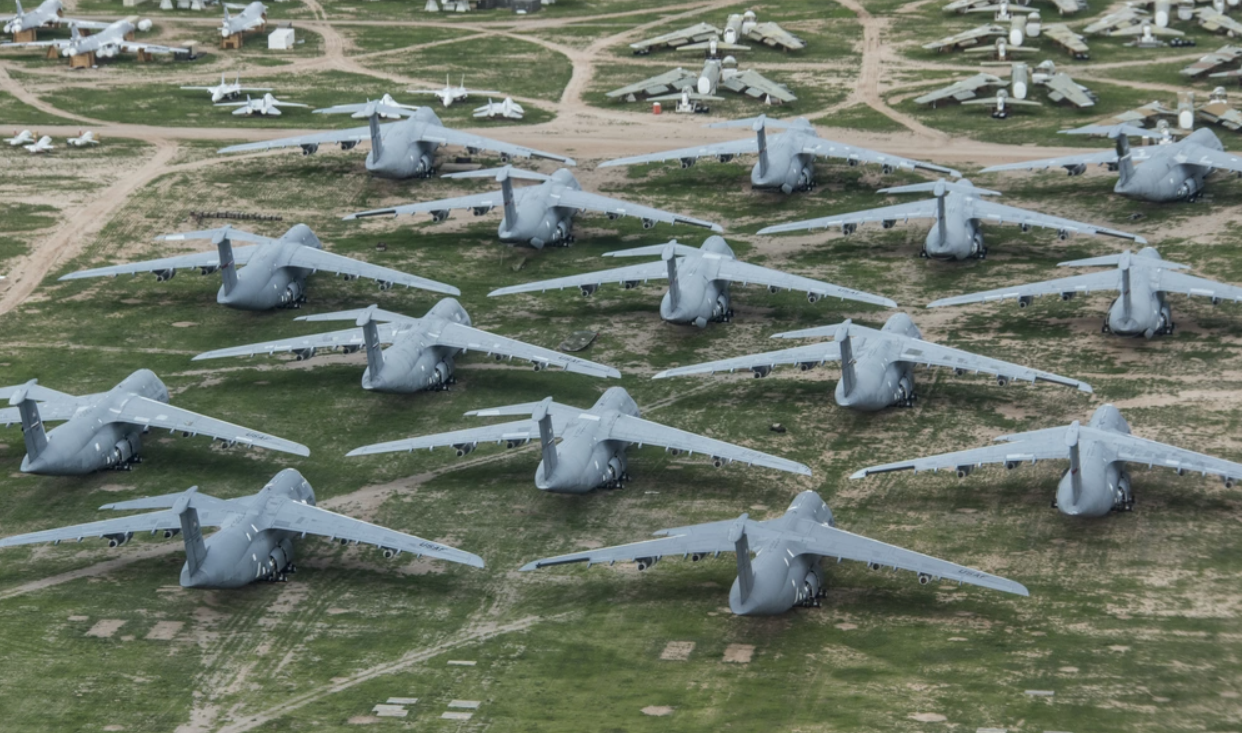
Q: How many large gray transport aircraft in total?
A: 15